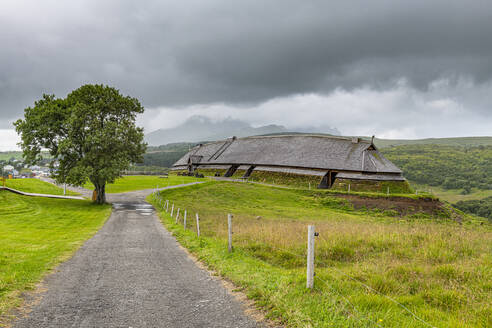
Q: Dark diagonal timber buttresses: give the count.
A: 3